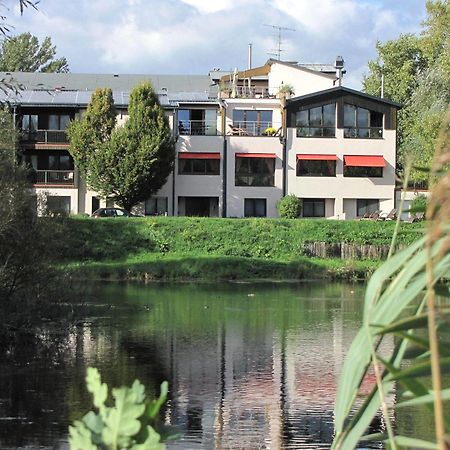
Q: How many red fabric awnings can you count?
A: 4